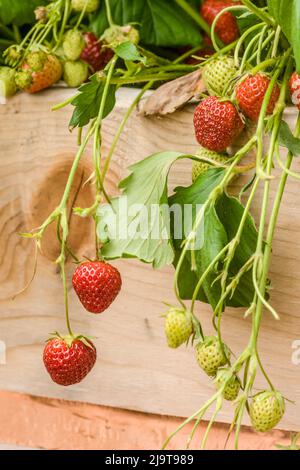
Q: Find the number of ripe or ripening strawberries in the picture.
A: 8